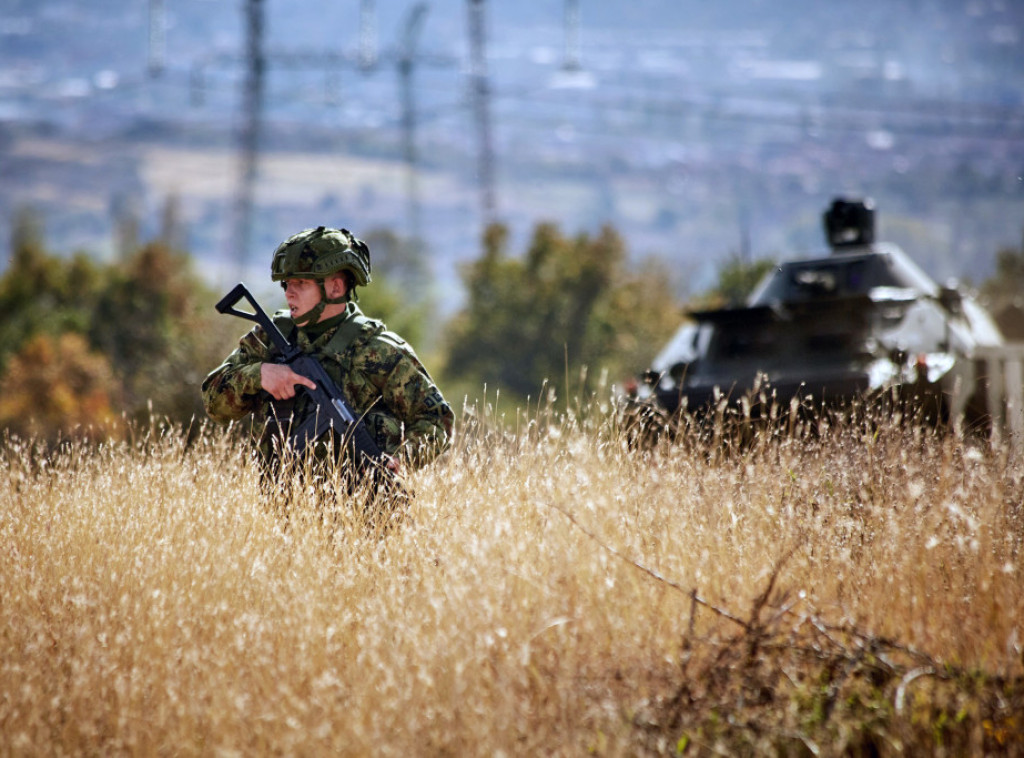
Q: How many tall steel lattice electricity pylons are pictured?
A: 3